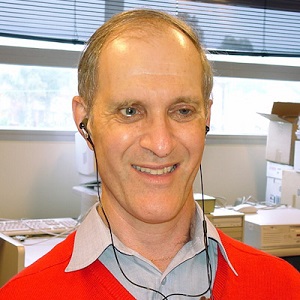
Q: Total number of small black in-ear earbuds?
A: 2